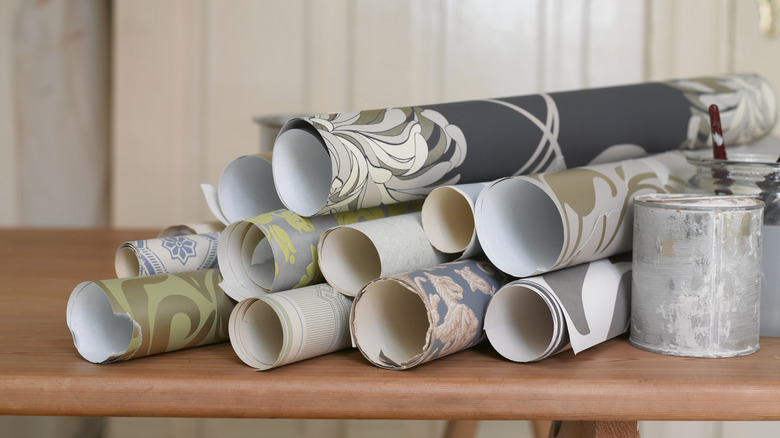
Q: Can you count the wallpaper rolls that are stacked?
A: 12